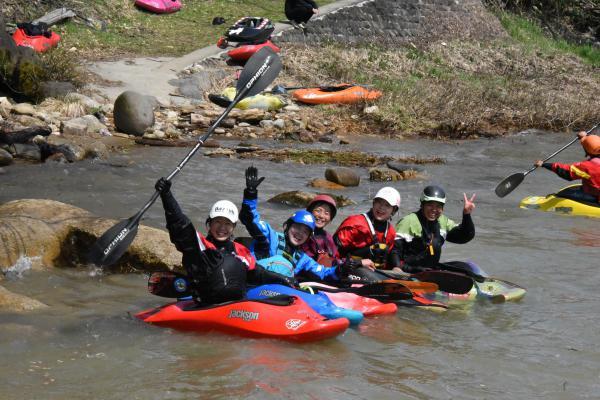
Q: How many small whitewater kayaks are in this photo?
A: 12